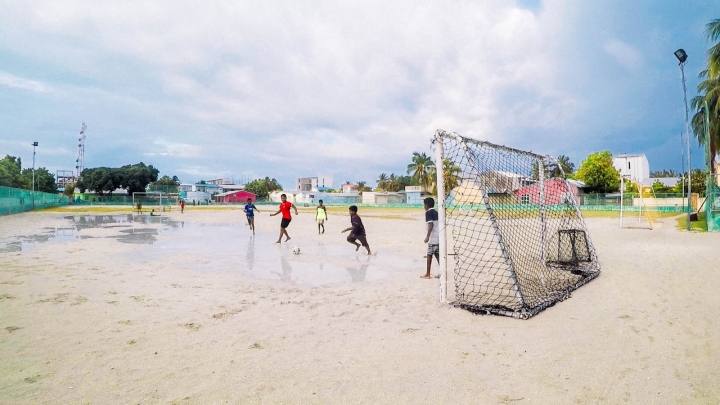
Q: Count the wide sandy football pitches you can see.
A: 1